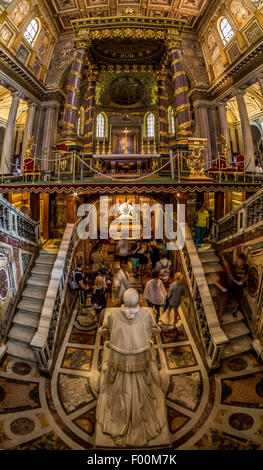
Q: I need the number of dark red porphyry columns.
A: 4